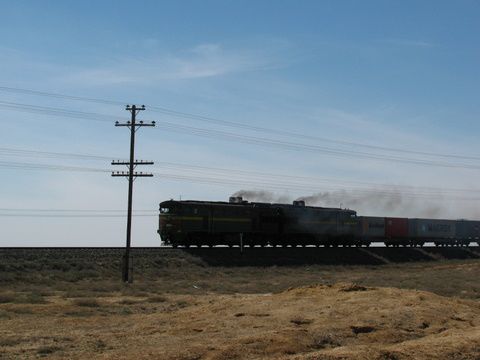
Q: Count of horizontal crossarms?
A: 4